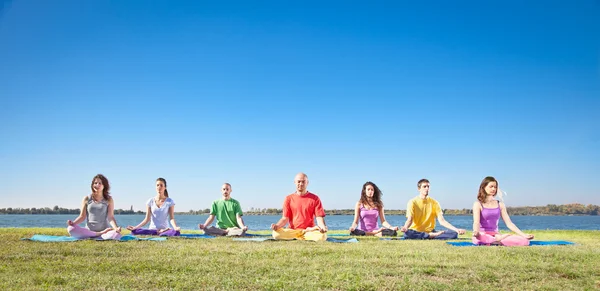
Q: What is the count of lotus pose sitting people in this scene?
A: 7